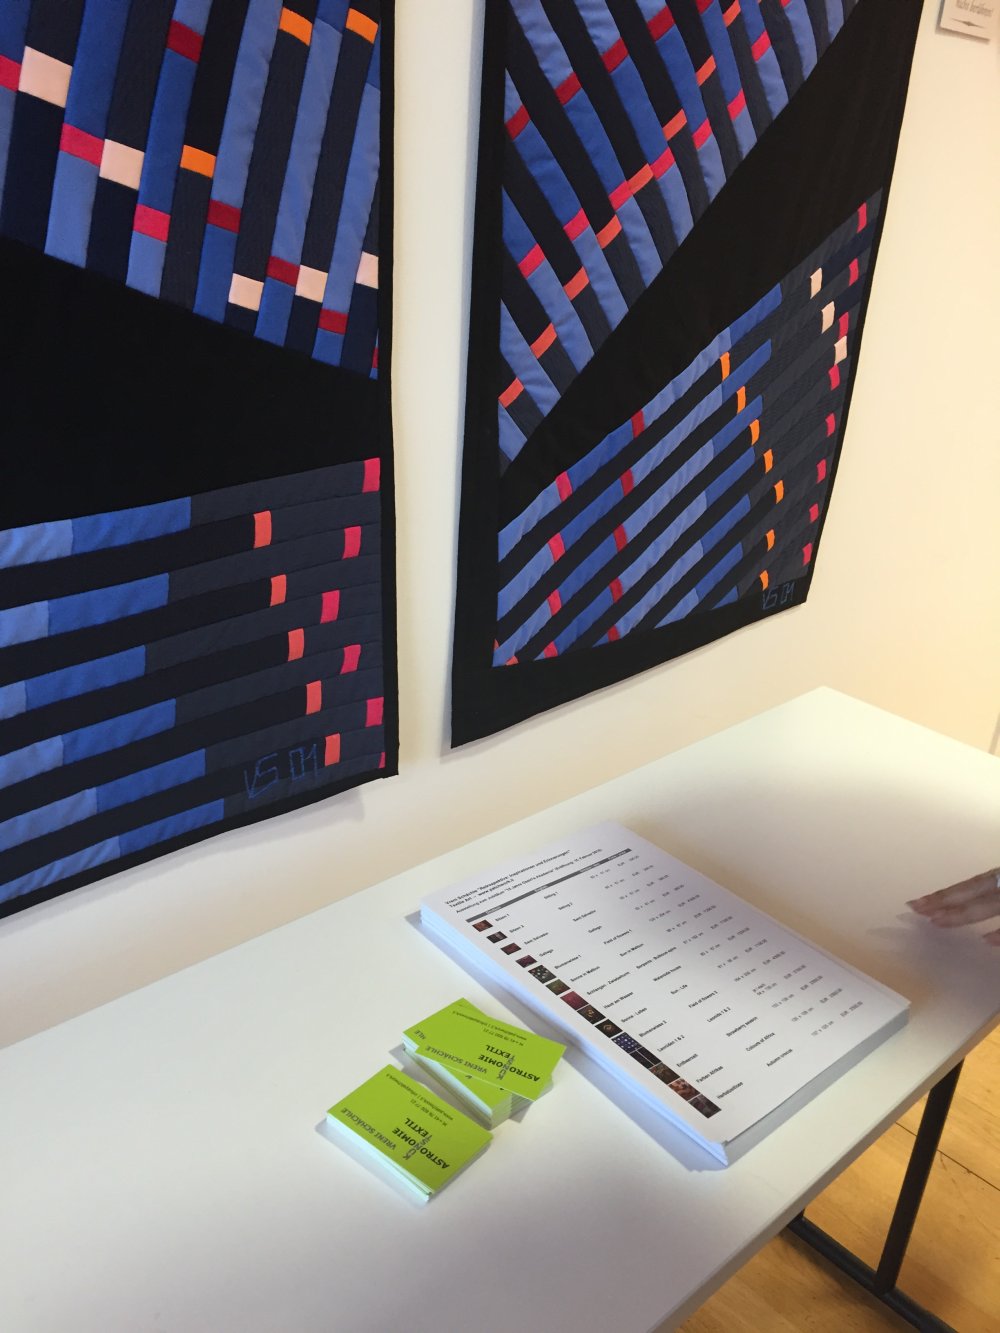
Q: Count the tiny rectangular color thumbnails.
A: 14